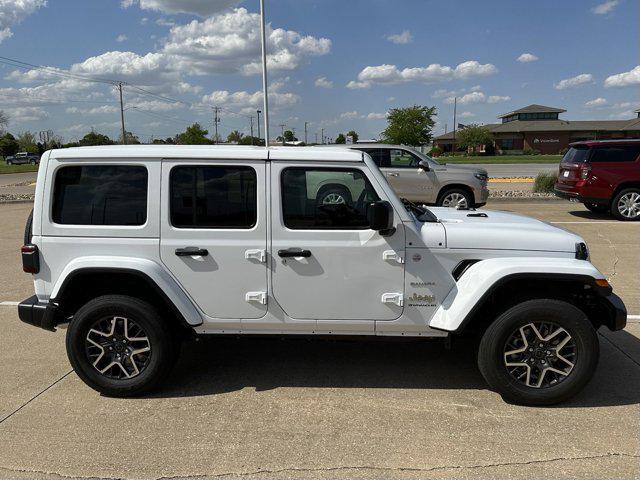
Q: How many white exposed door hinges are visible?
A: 4